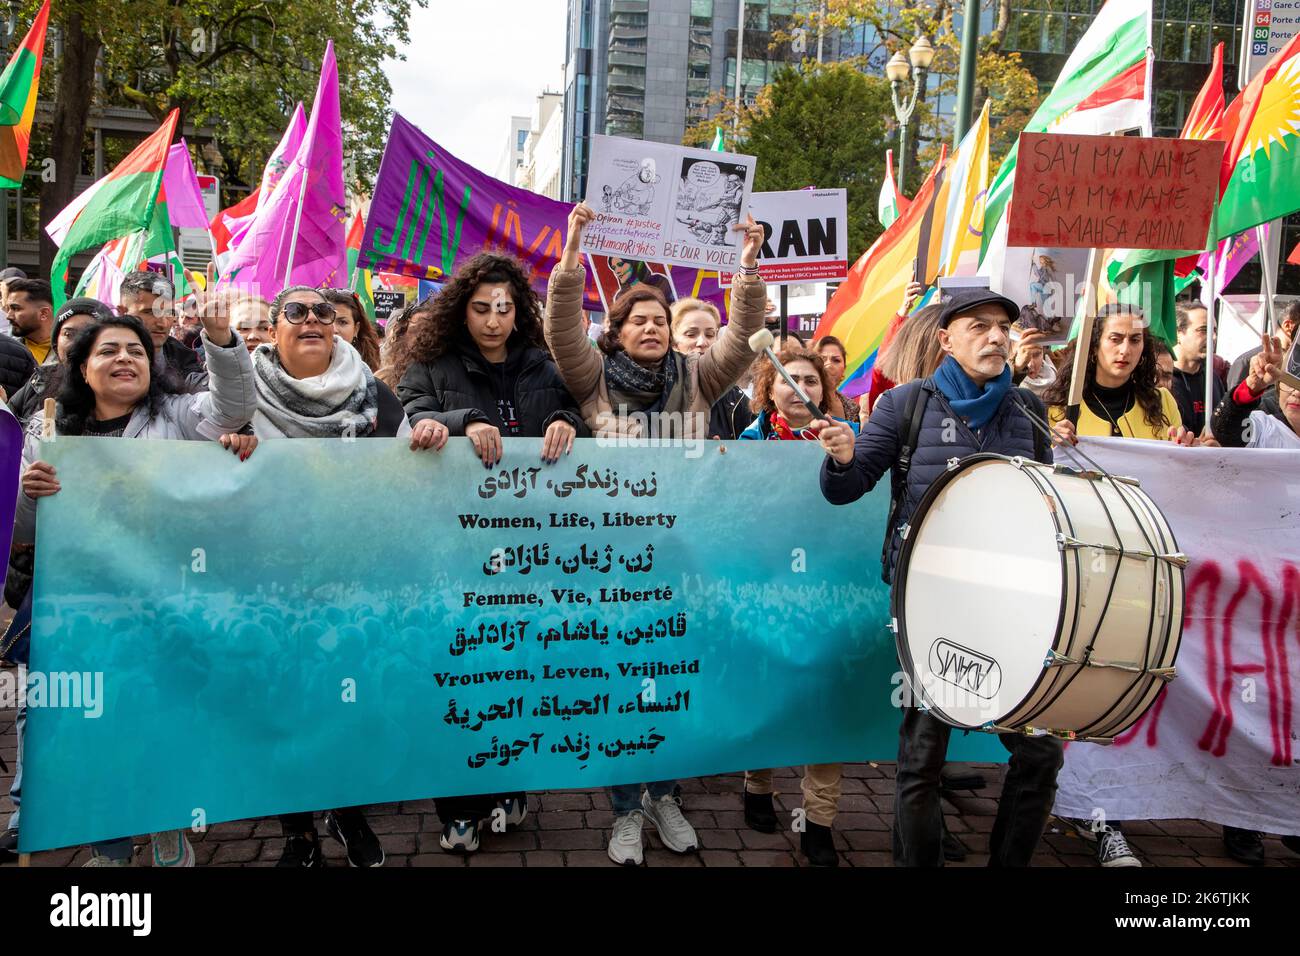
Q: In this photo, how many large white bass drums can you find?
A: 1